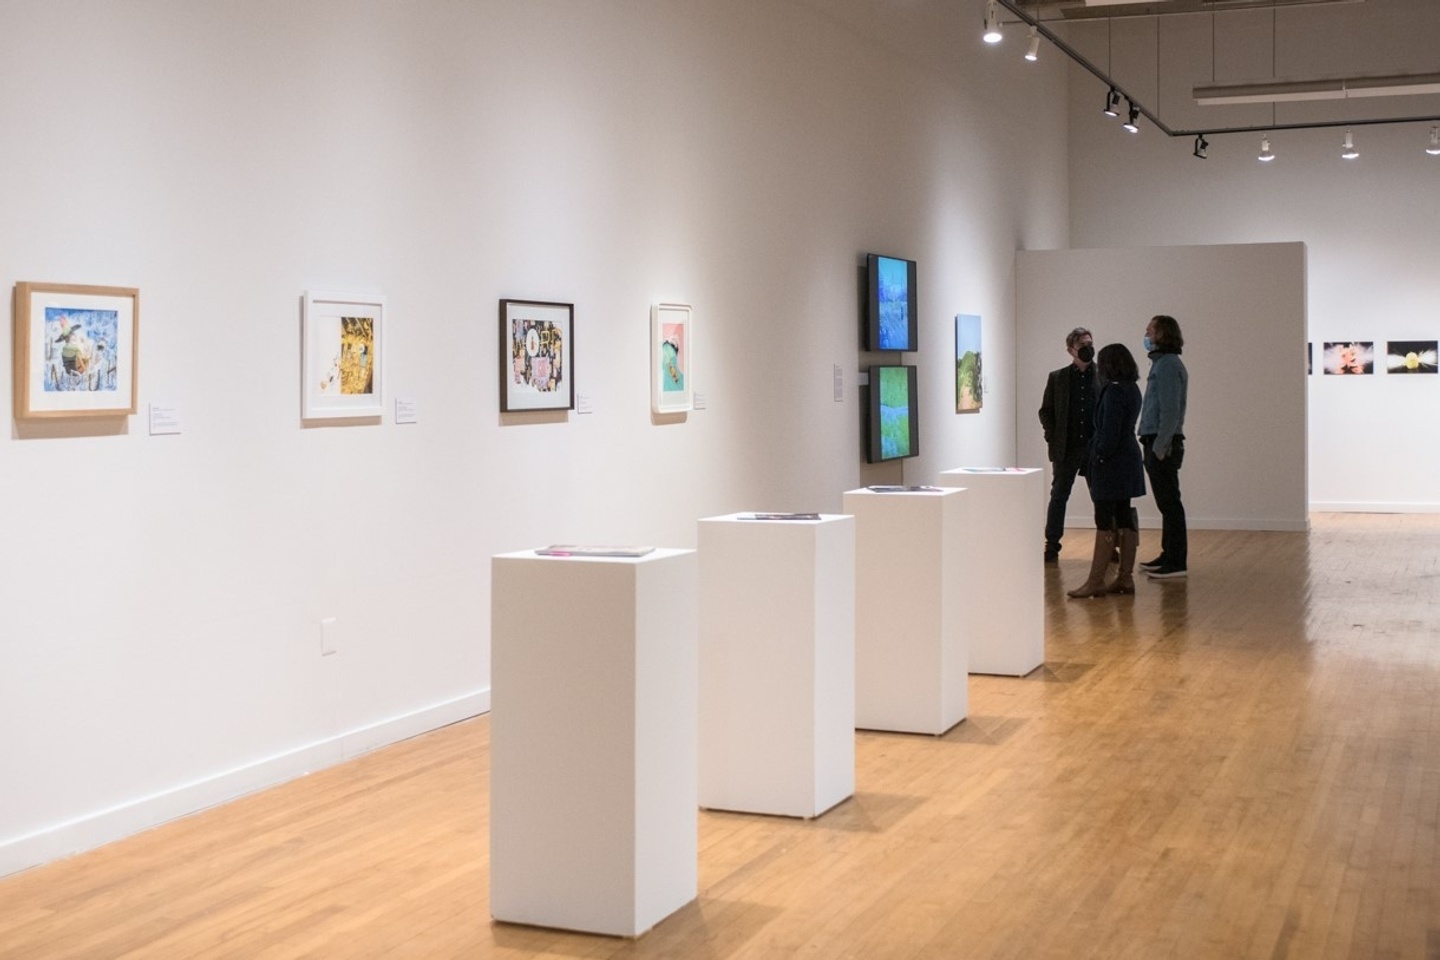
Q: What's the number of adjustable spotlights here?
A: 8